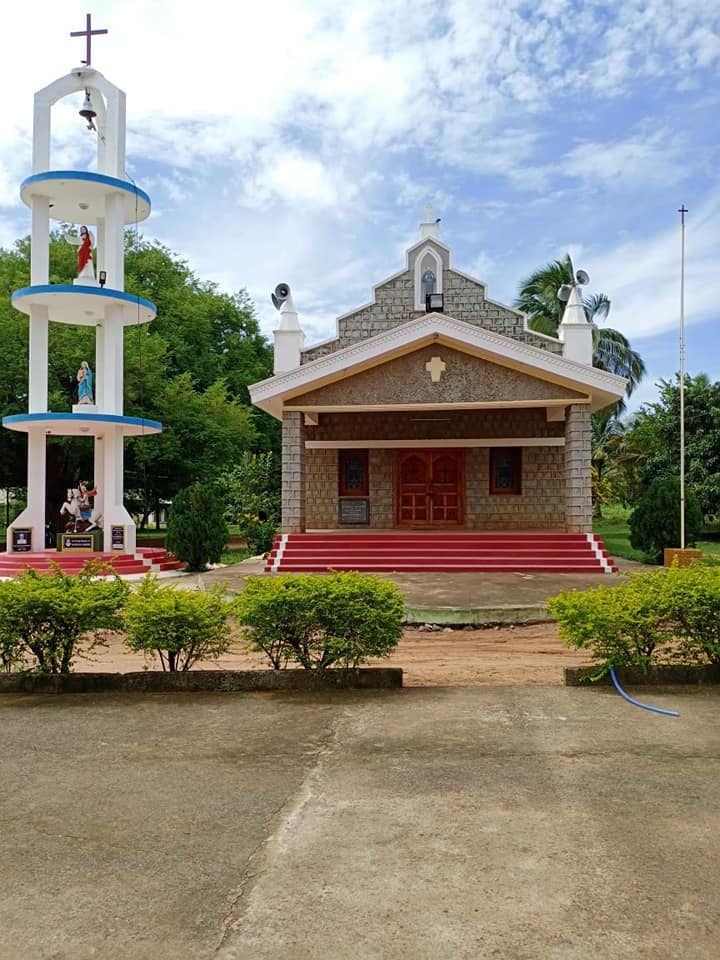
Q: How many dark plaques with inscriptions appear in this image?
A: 4